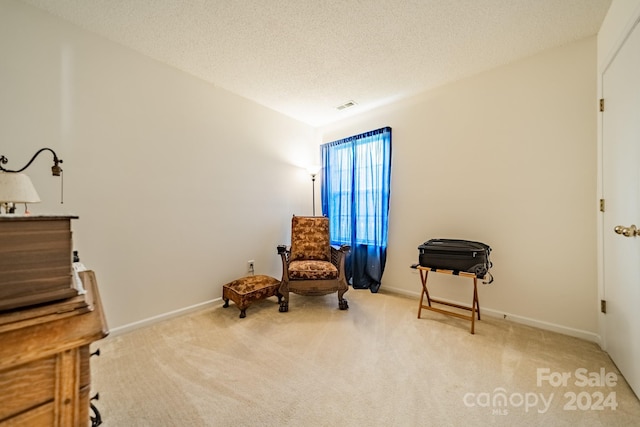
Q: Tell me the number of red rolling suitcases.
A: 0